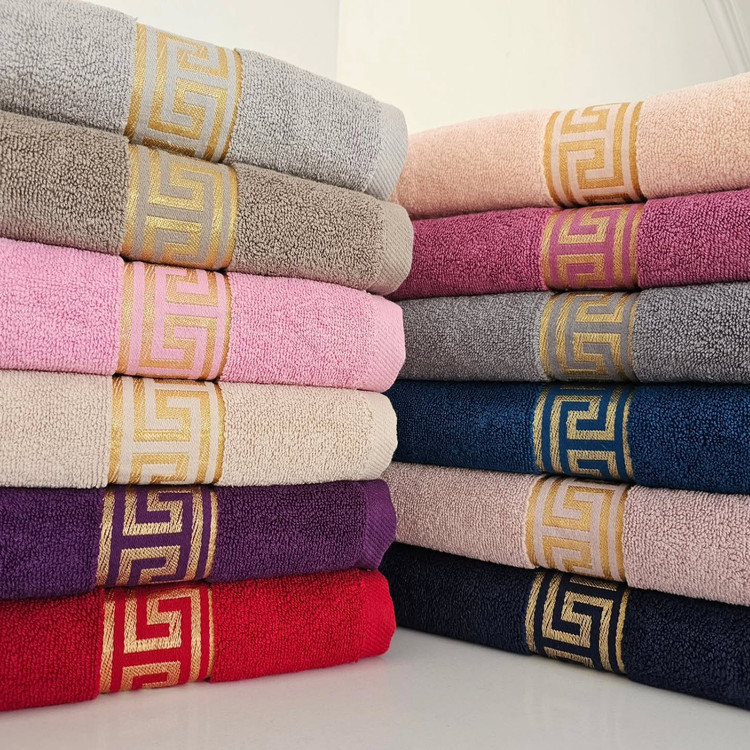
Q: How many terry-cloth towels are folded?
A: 12